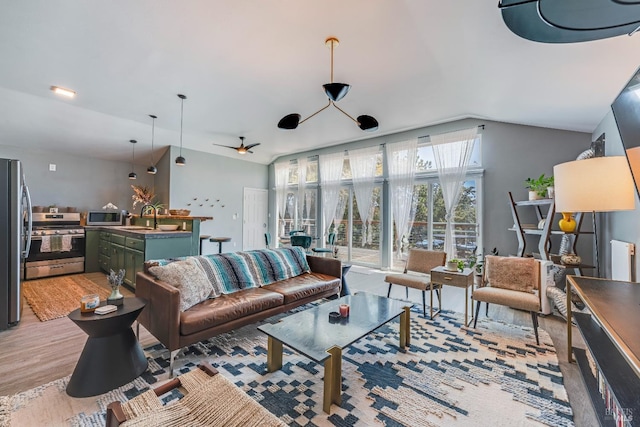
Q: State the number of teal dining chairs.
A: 4